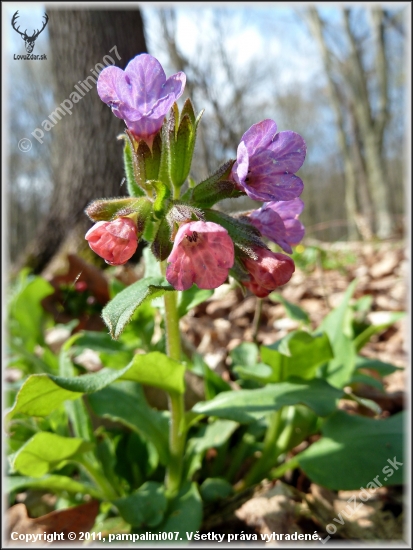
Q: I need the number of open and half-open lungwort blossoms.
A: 6